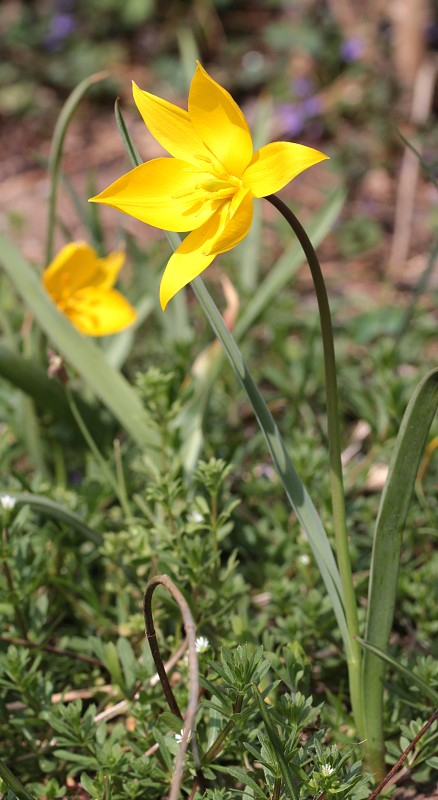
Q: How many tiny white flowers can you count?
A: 6